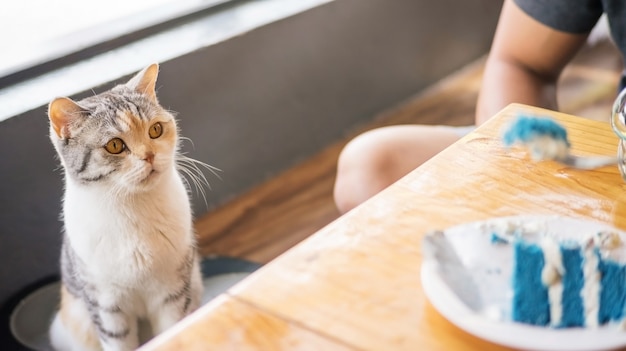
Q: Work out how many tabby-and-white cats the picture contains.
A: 1